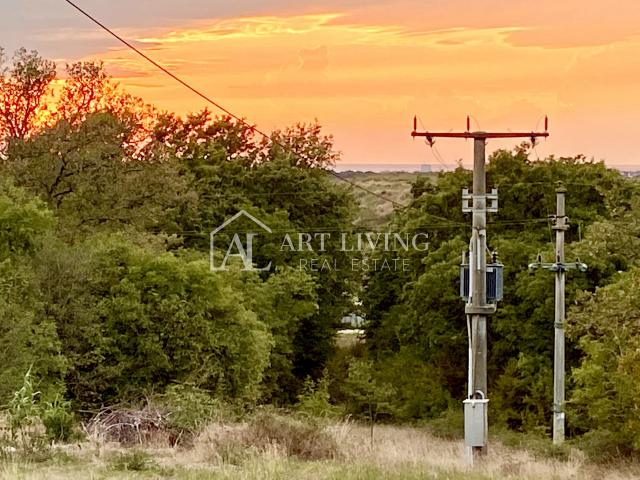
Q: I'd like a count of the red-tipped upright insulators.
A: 3